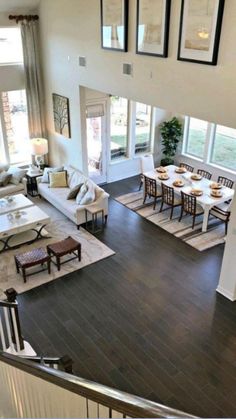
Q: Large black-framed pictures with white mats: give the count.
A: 3